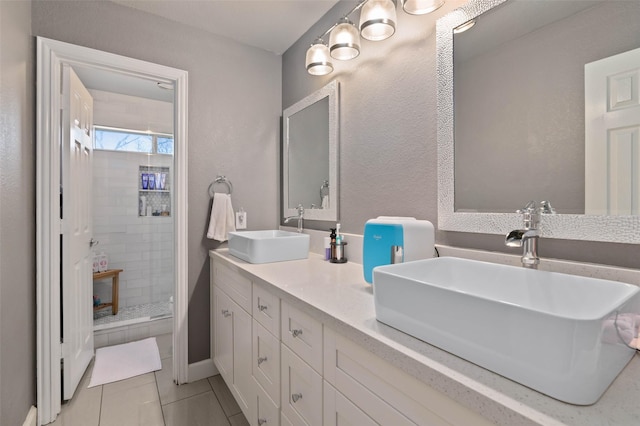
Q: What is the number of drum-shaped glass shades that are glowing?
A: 4